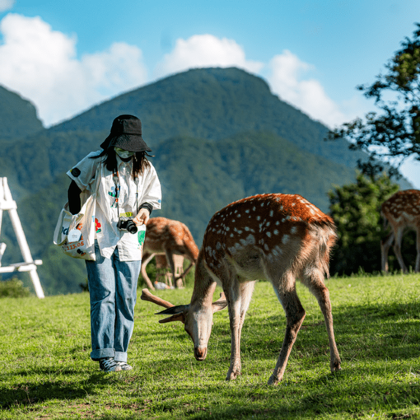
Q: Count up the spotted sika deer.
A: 3